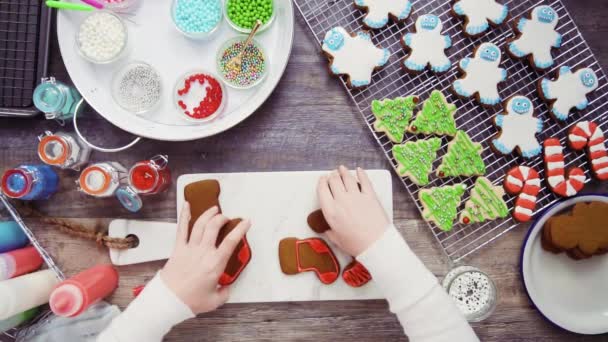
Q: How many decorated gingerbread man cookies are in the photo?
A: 8